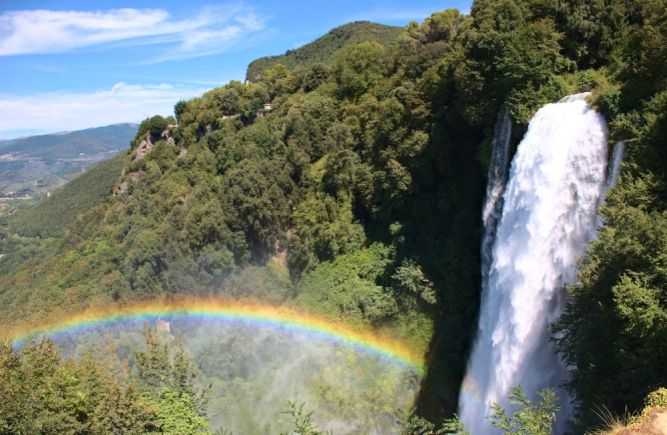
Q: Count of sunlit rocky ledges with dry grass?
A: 1